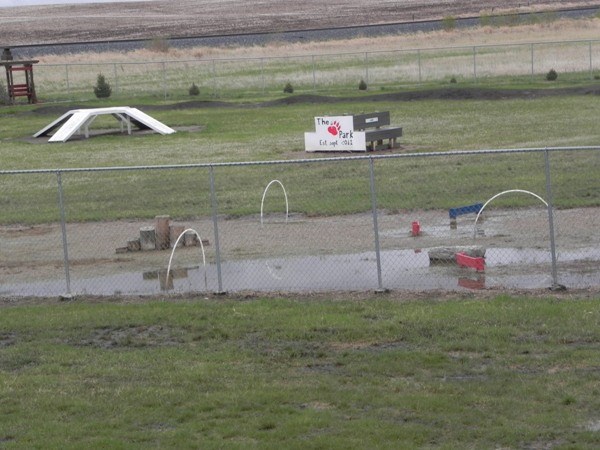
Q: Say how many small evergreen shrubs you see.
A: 6